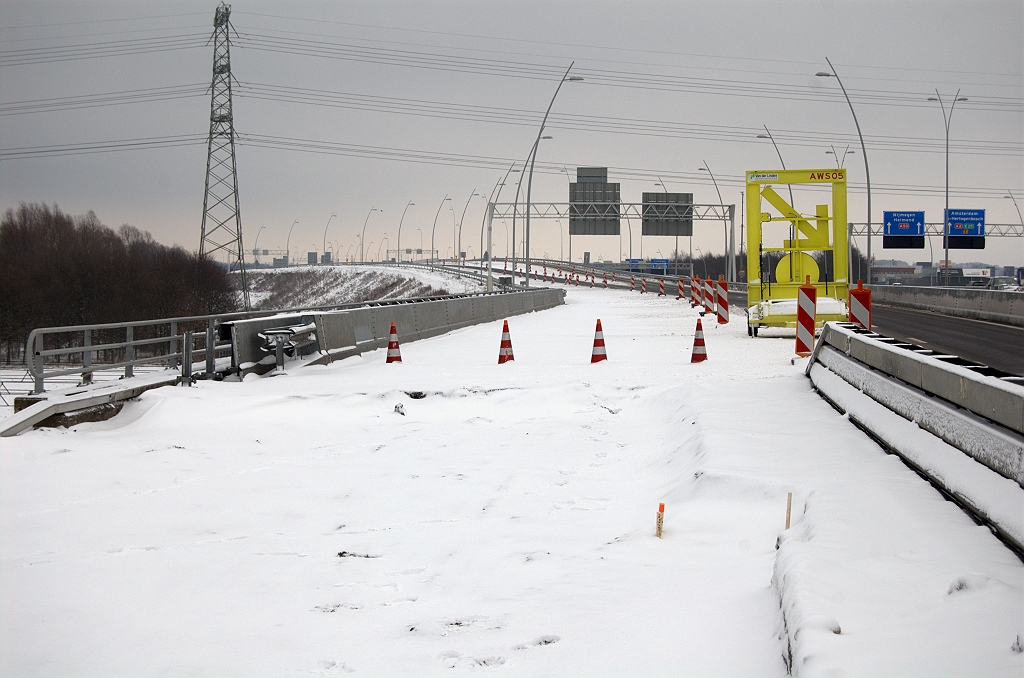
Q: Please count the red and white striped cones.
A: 4